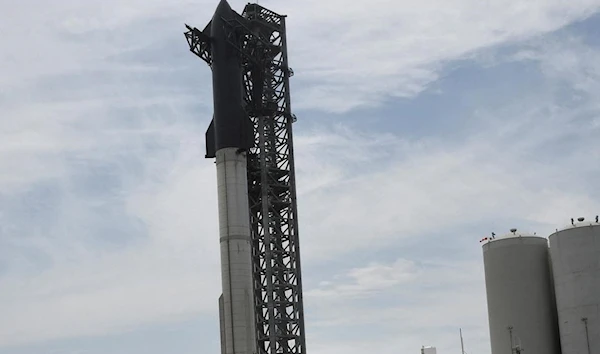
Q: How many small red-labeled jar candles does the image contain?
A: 0